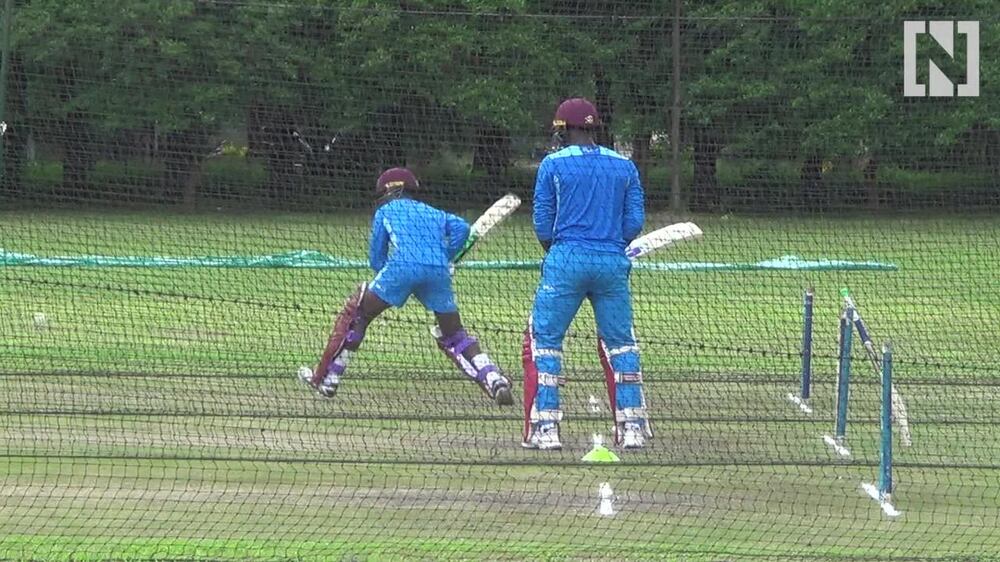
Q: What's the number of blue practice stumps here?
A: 3